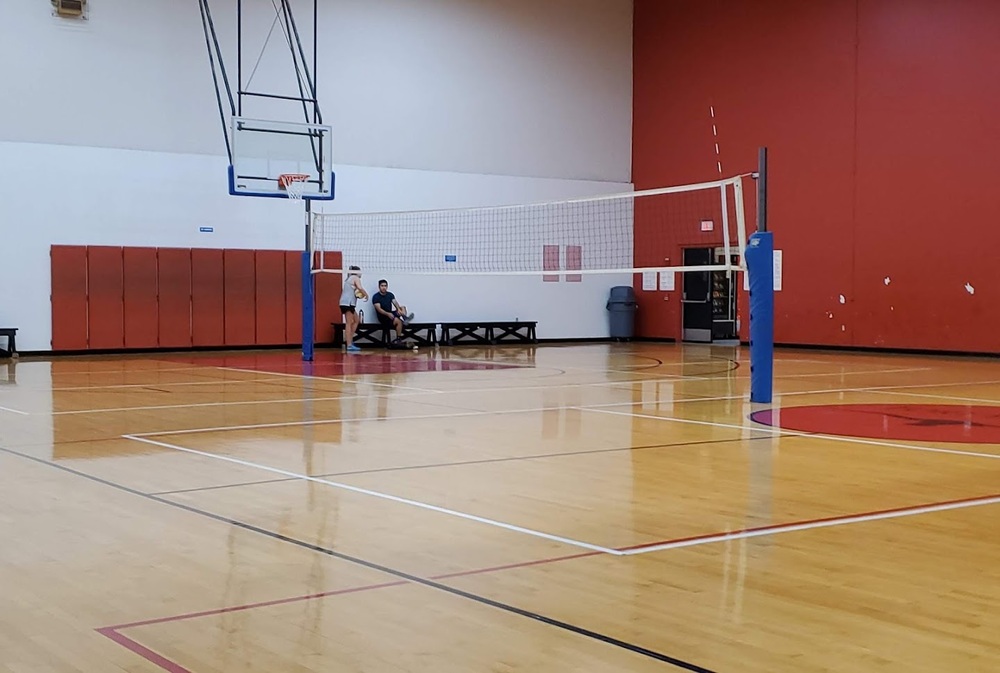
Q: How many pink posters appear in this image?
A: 2